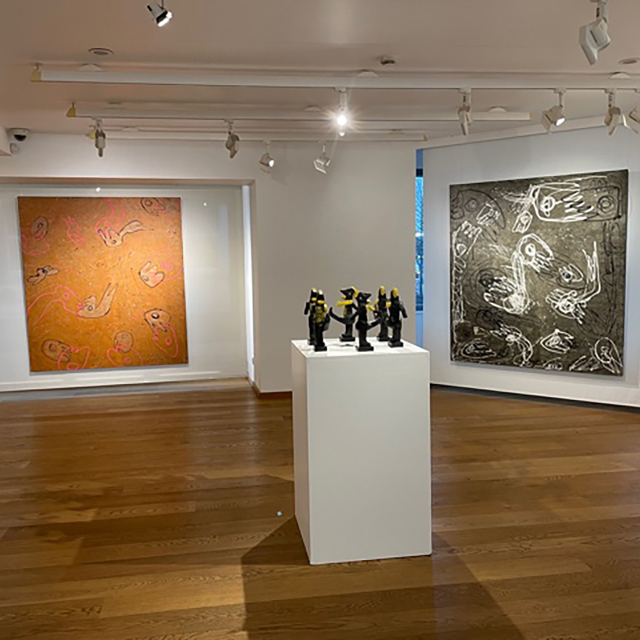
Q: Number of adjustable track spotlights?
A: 11